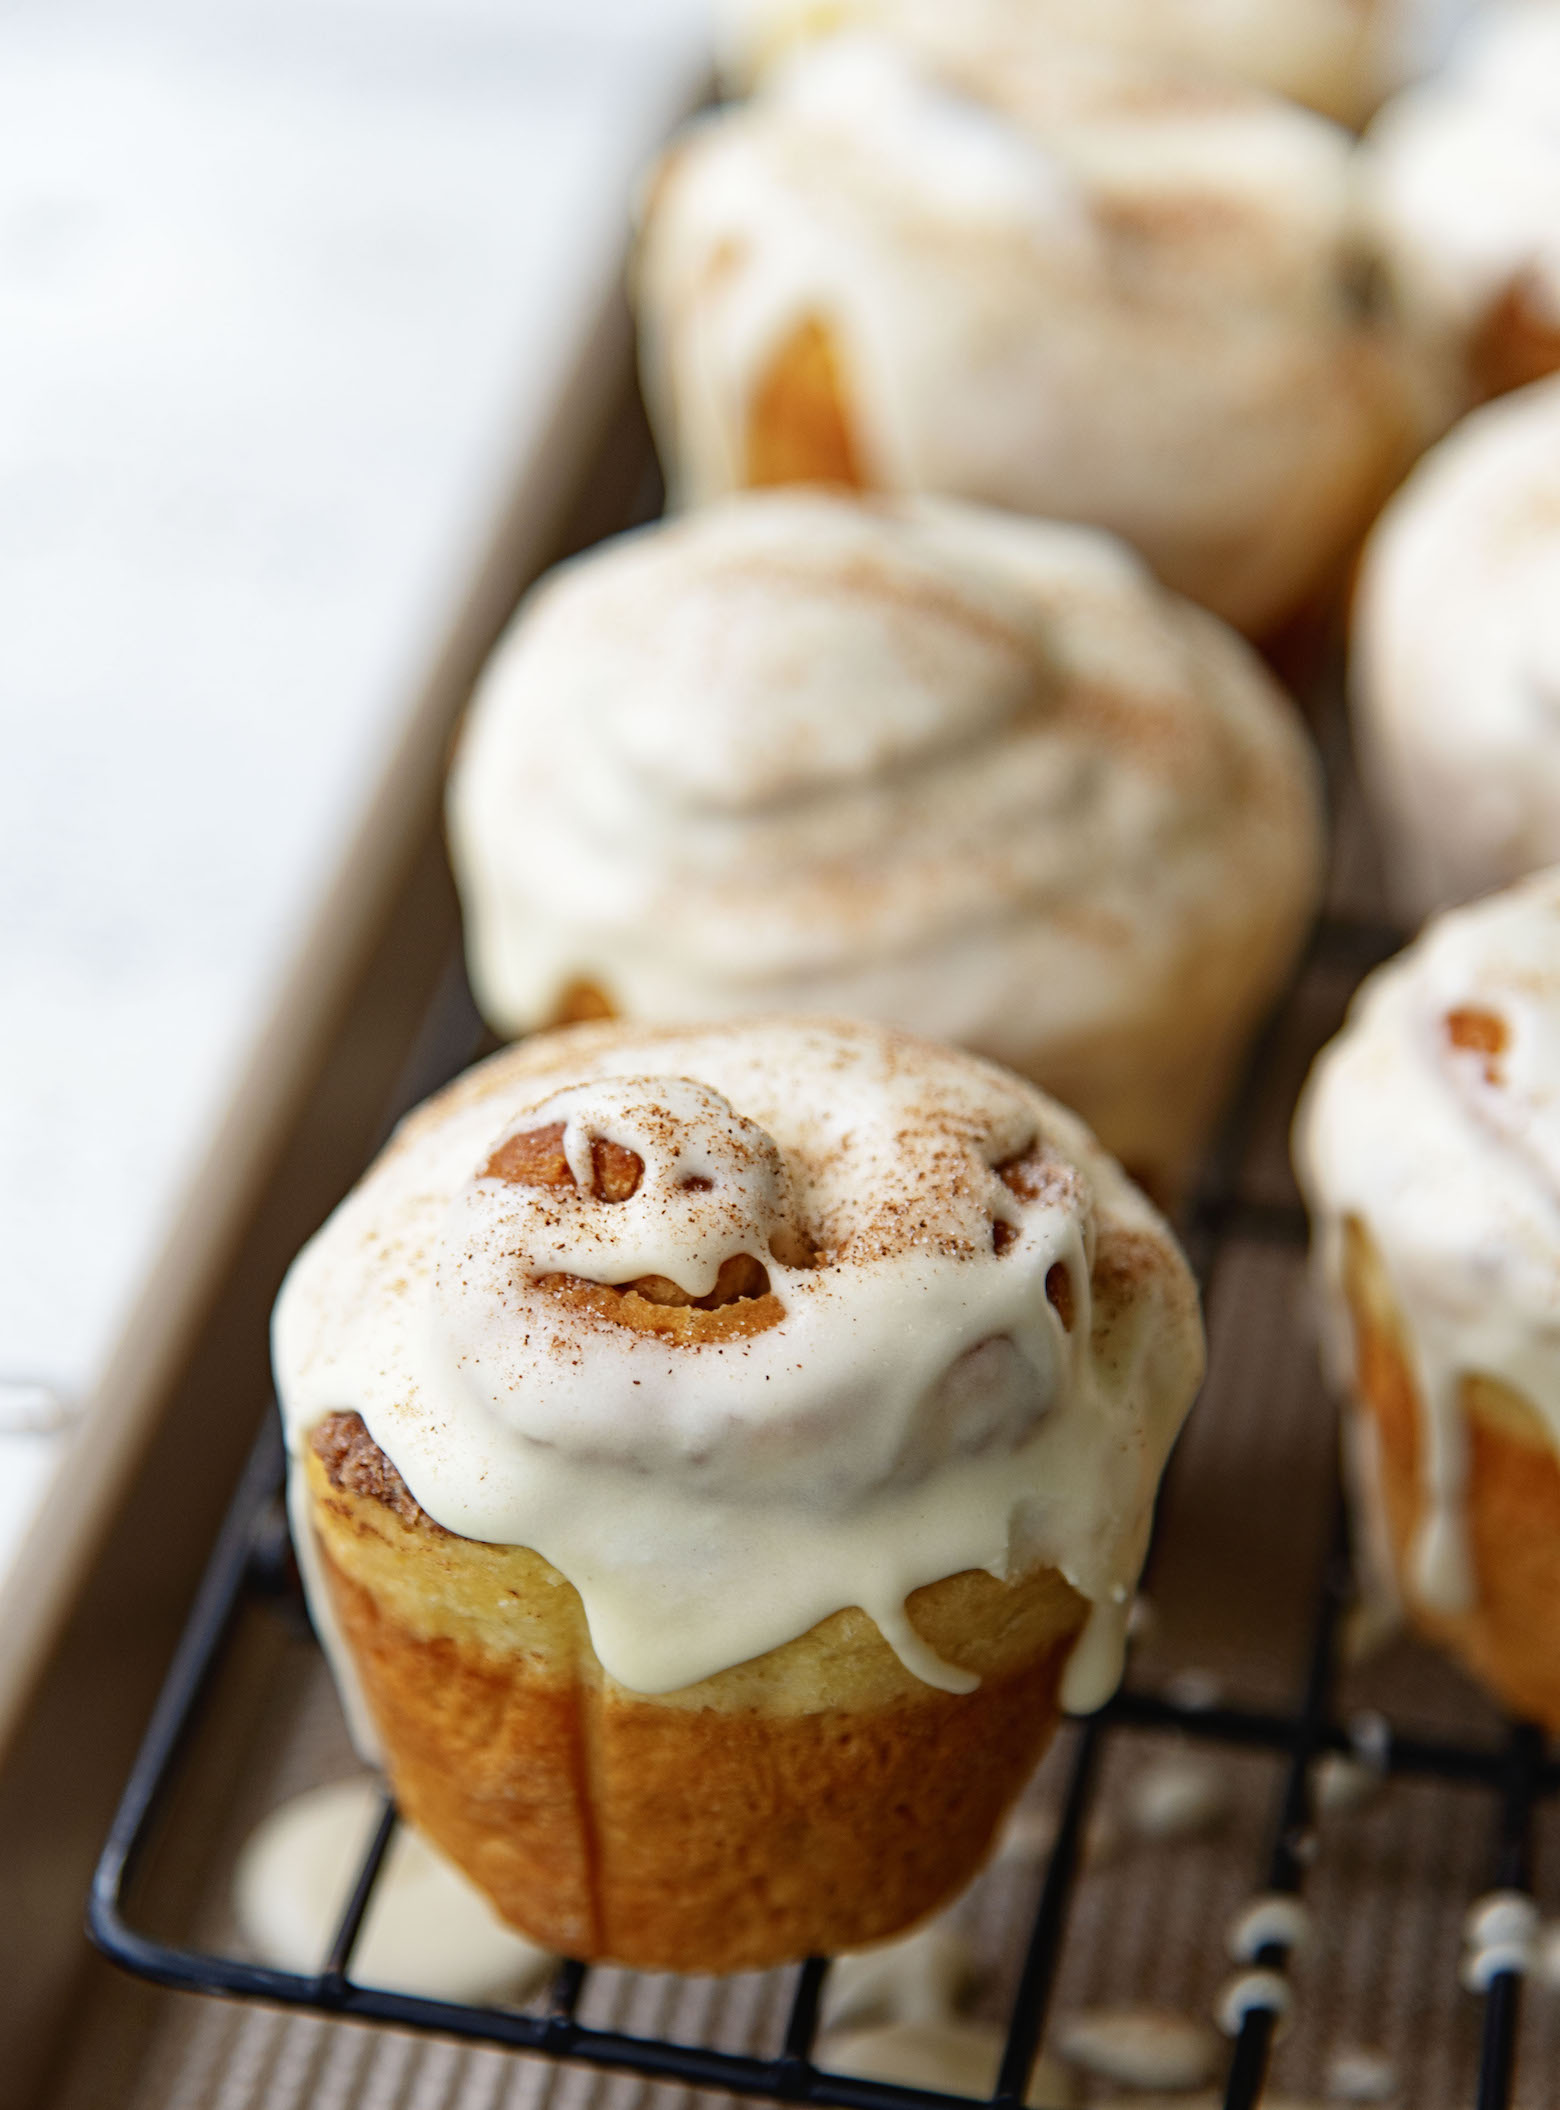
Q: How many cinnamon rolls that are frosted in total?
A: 7